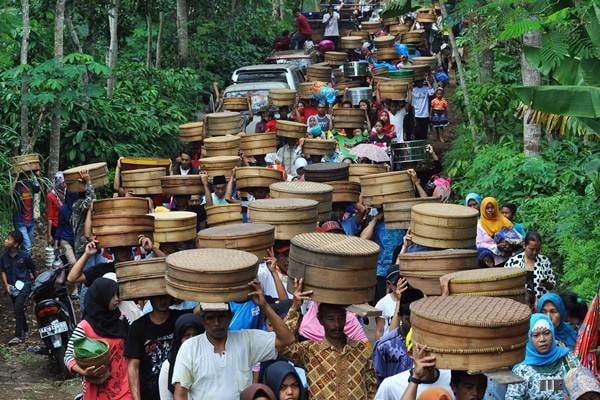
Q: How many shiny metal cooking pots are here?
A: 3